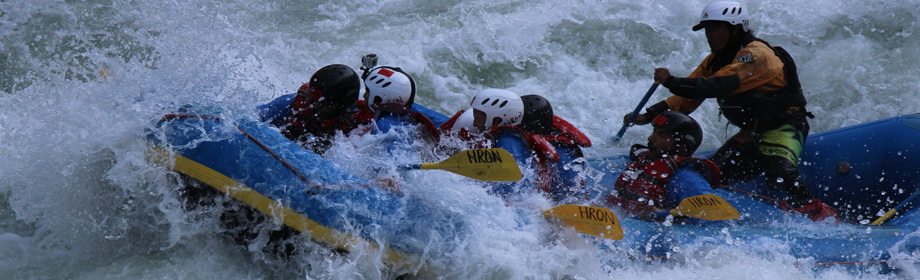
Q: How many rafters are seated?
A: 6